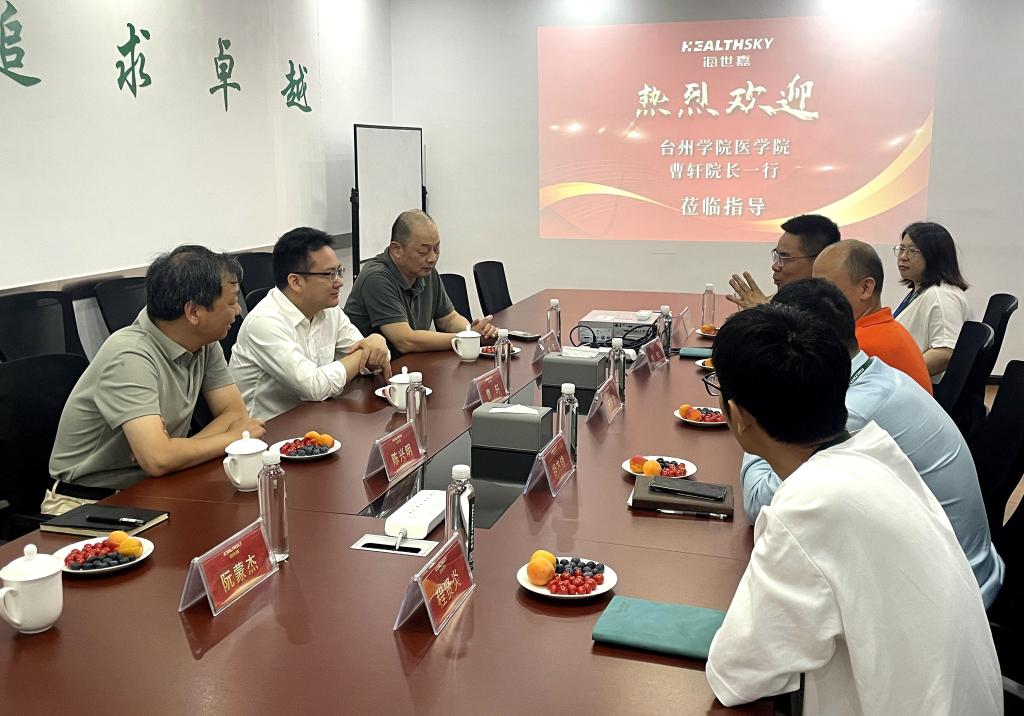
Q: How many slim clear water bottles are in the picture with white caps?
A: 9